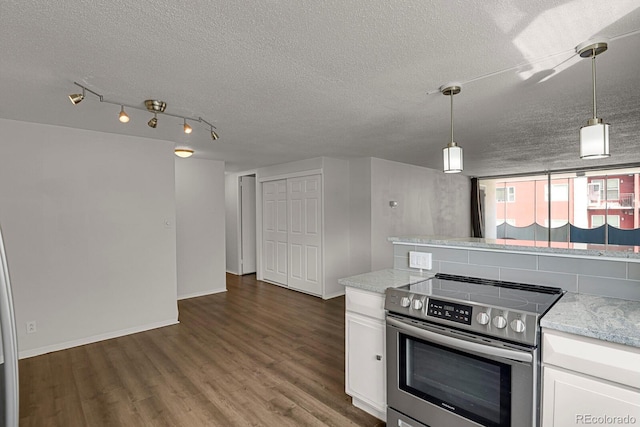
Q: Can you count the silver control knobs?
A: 5